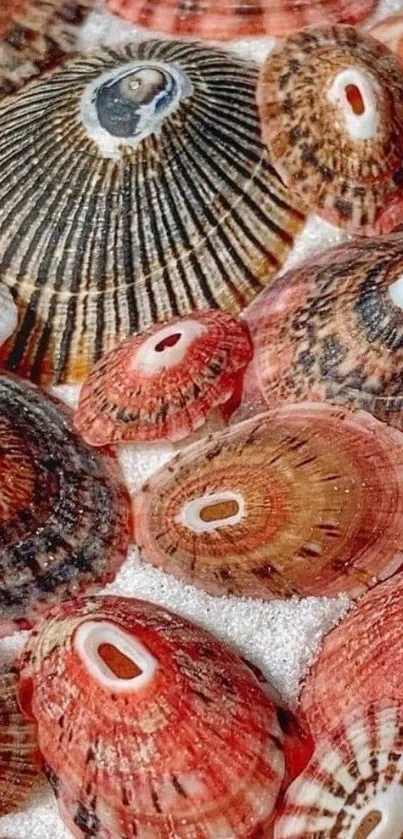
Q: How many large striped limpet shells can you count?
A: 1